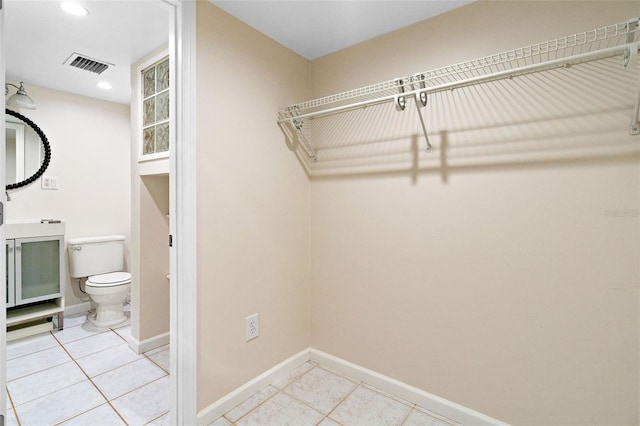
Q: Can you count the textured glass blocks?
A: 6